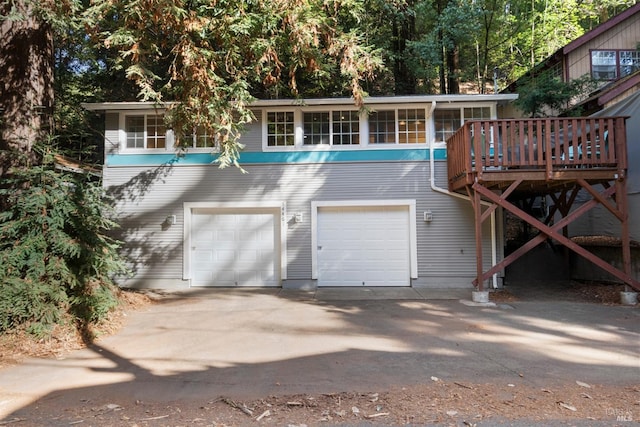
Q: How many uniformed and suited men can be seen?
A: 0